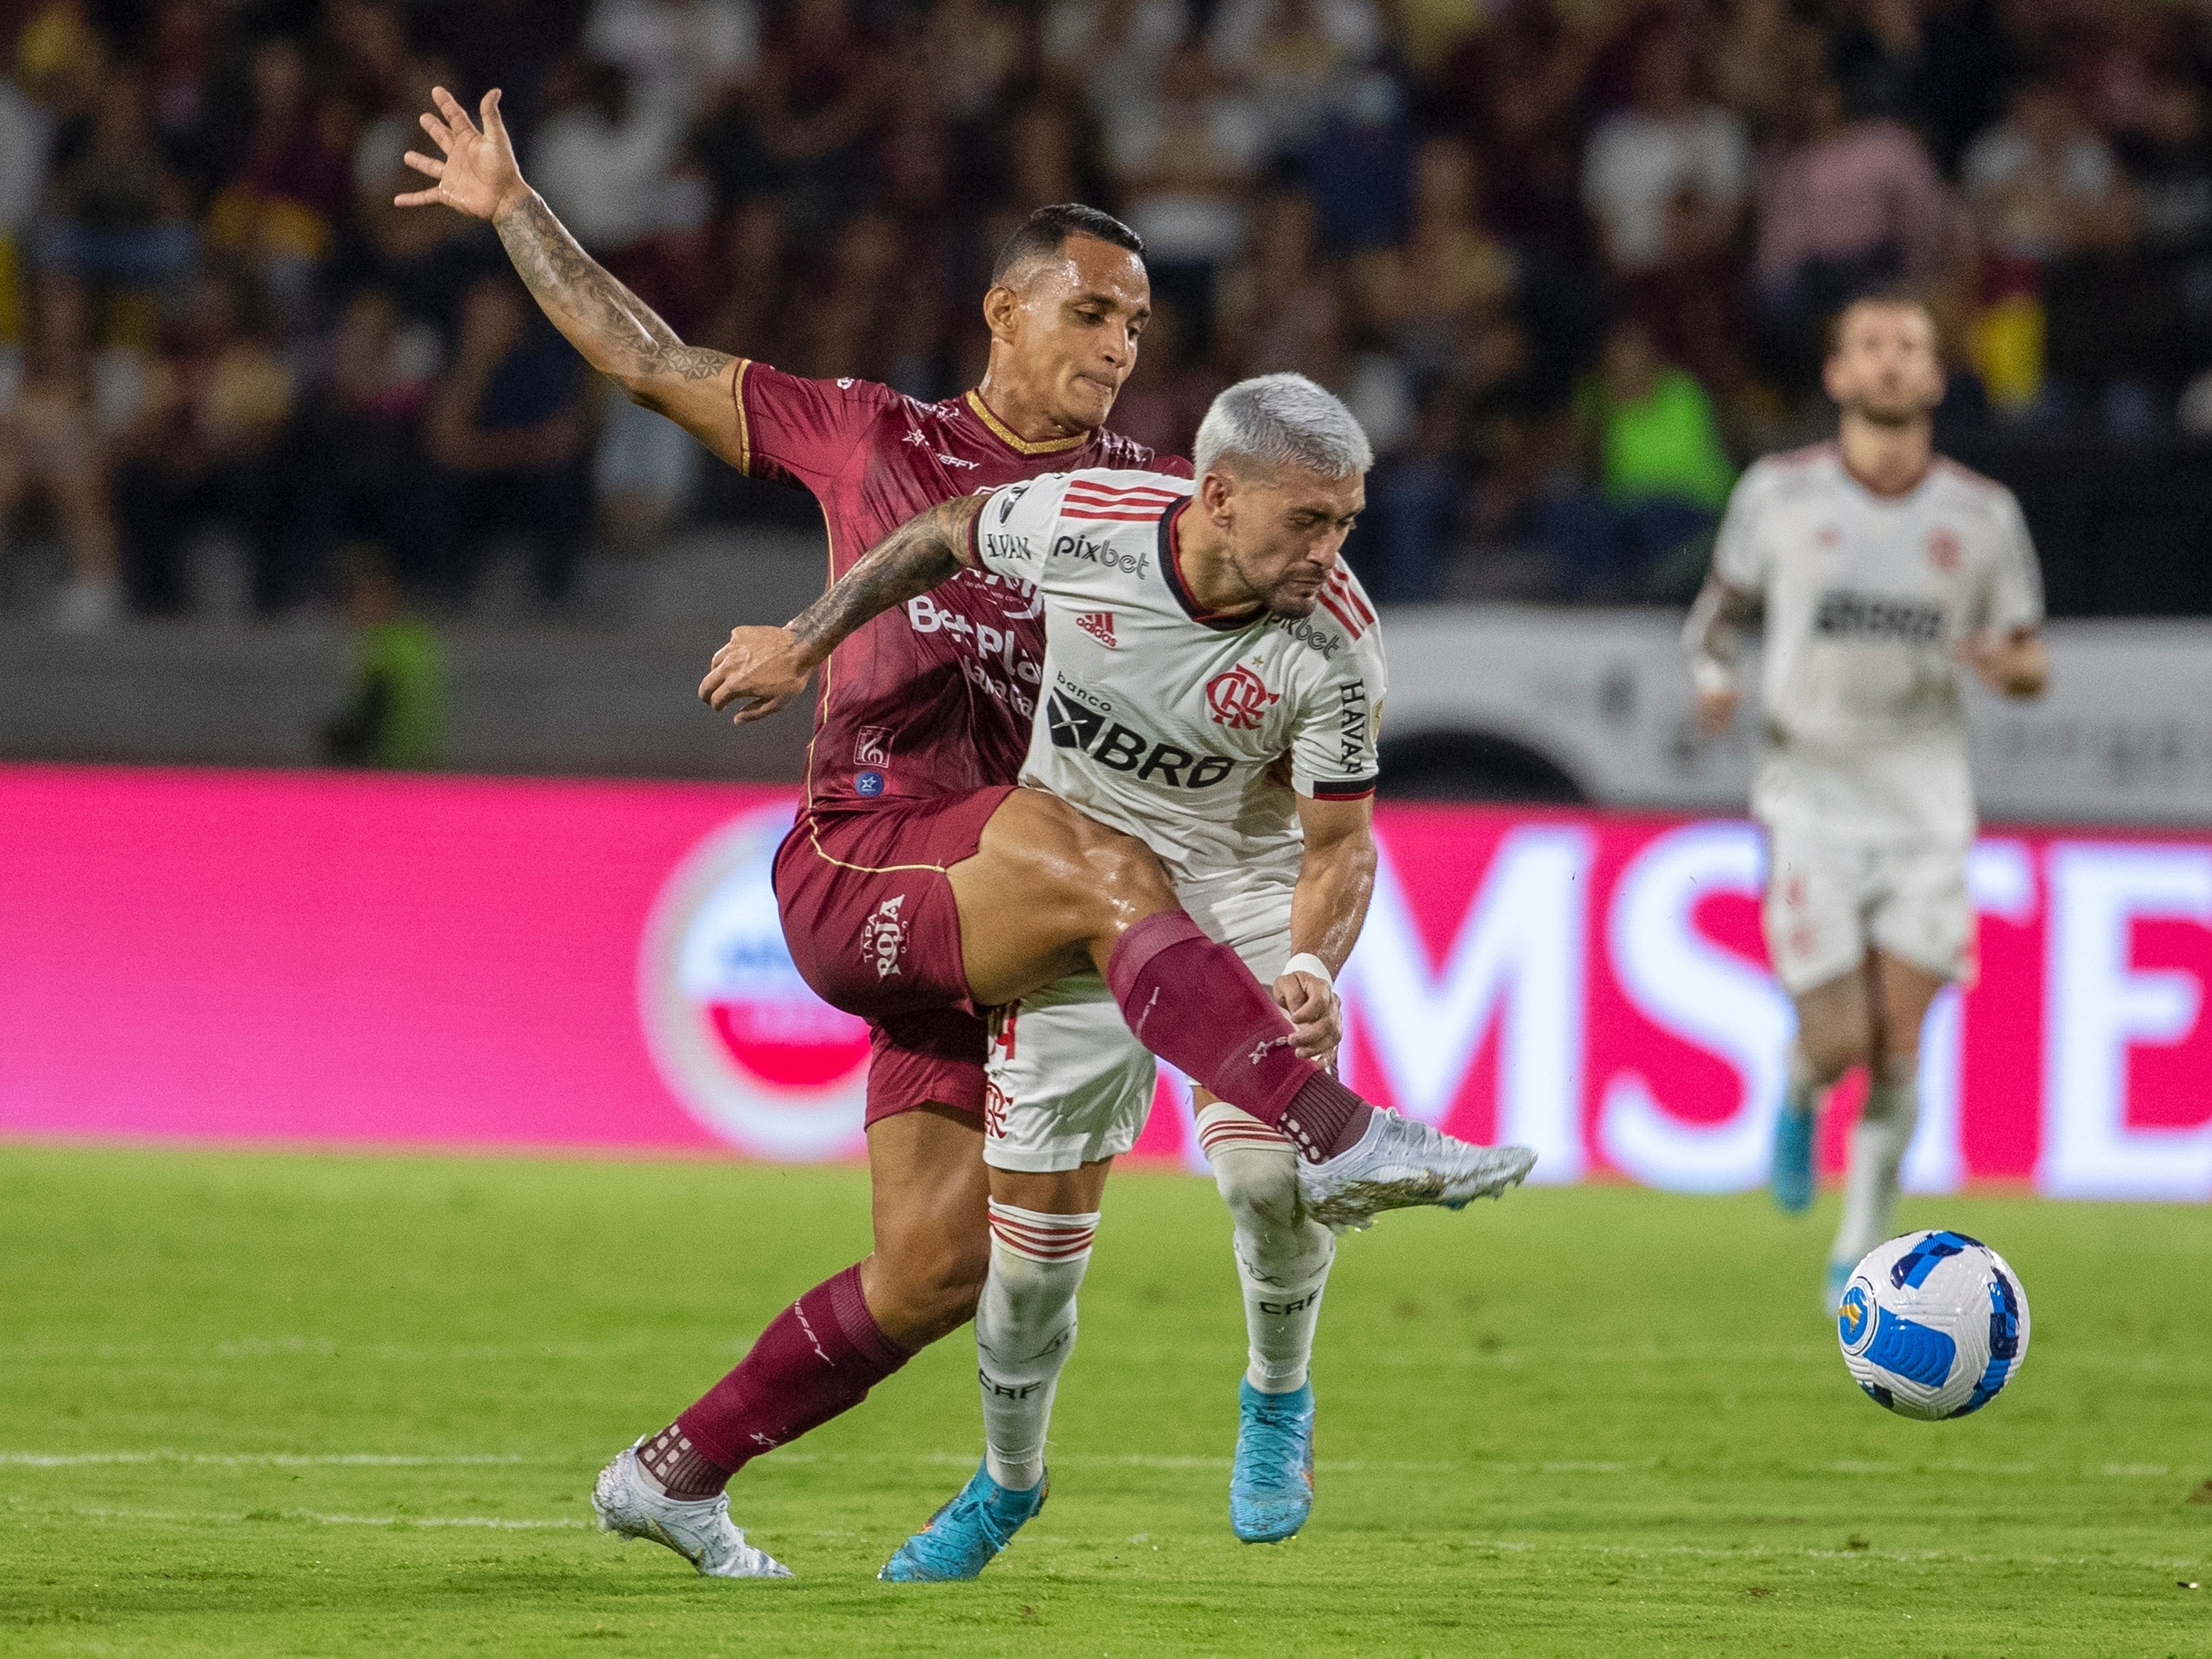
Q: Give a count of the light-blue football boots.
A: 4